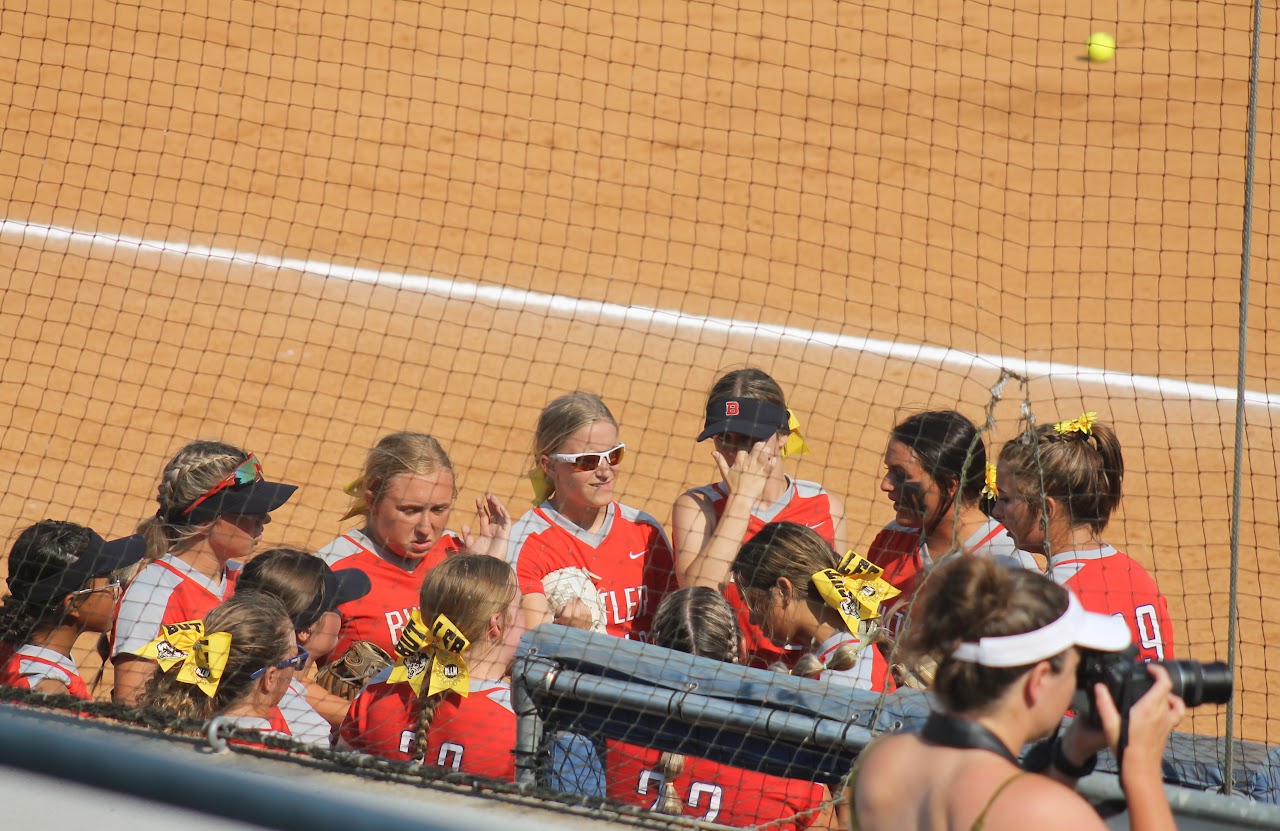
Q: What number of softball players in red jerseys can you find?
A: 12